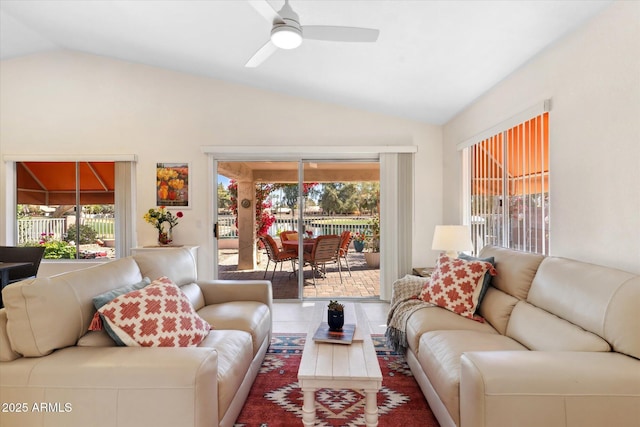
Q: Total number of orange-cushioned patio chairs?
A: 4